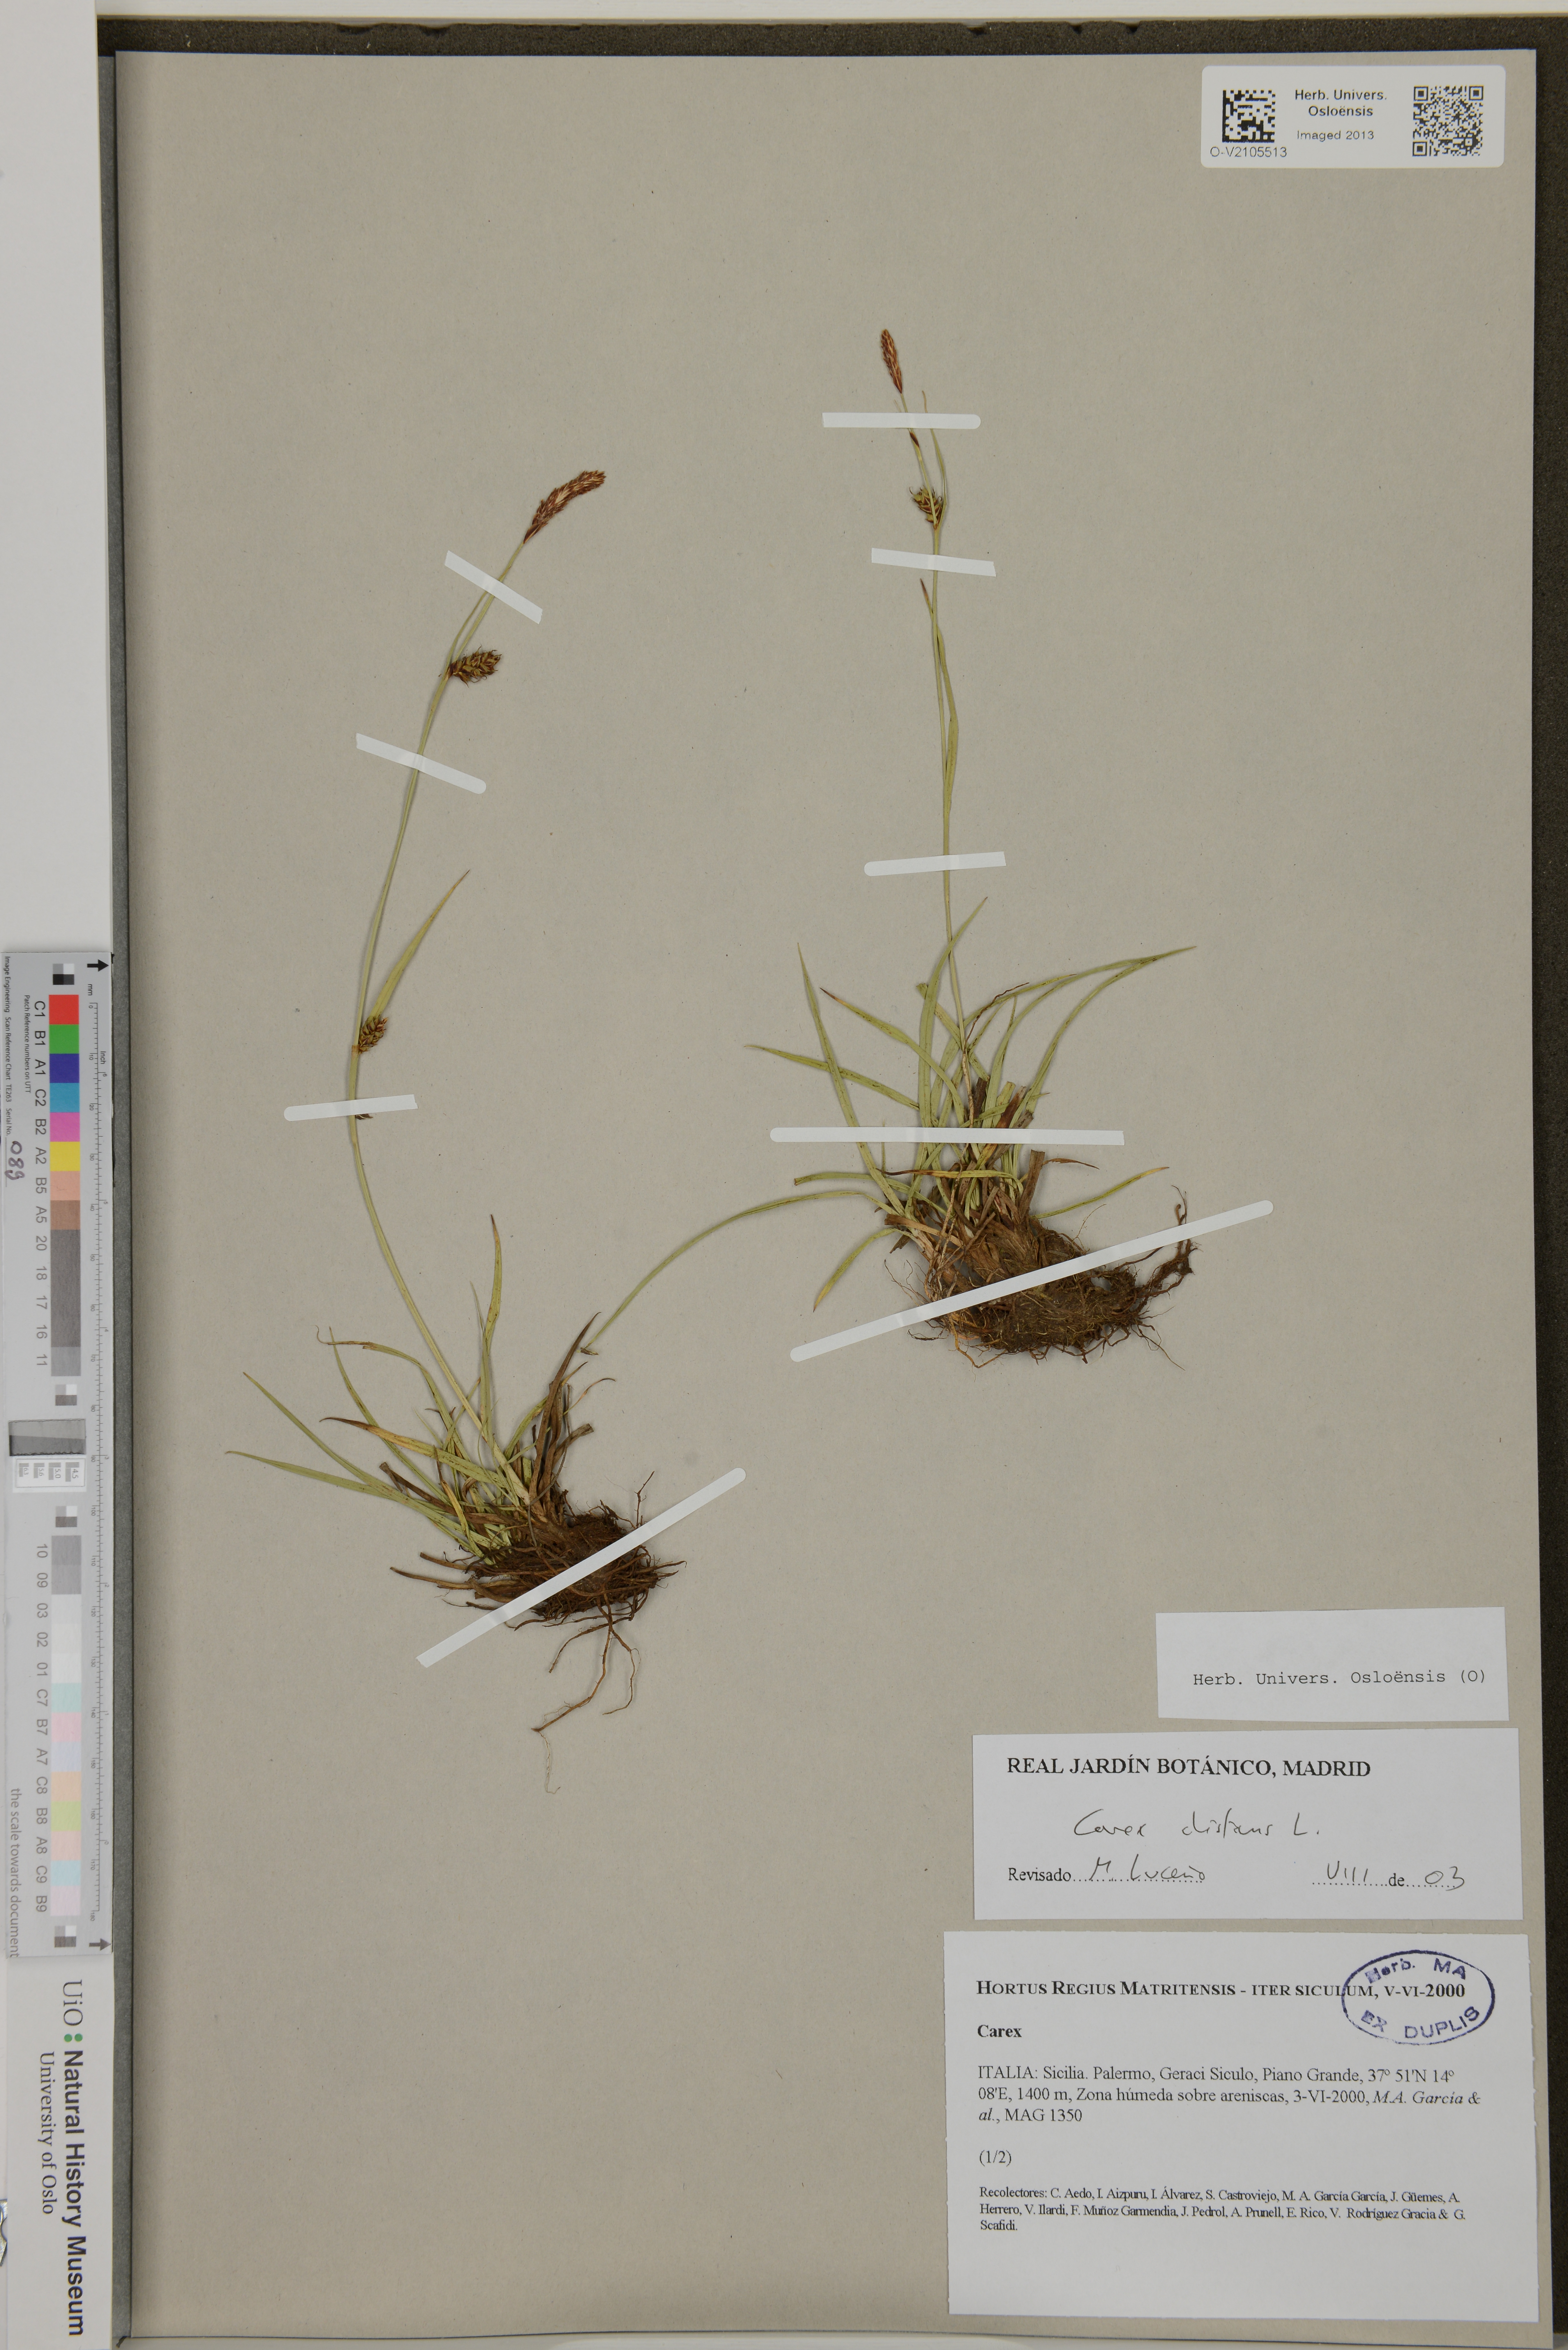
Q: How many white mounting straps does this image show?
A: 9